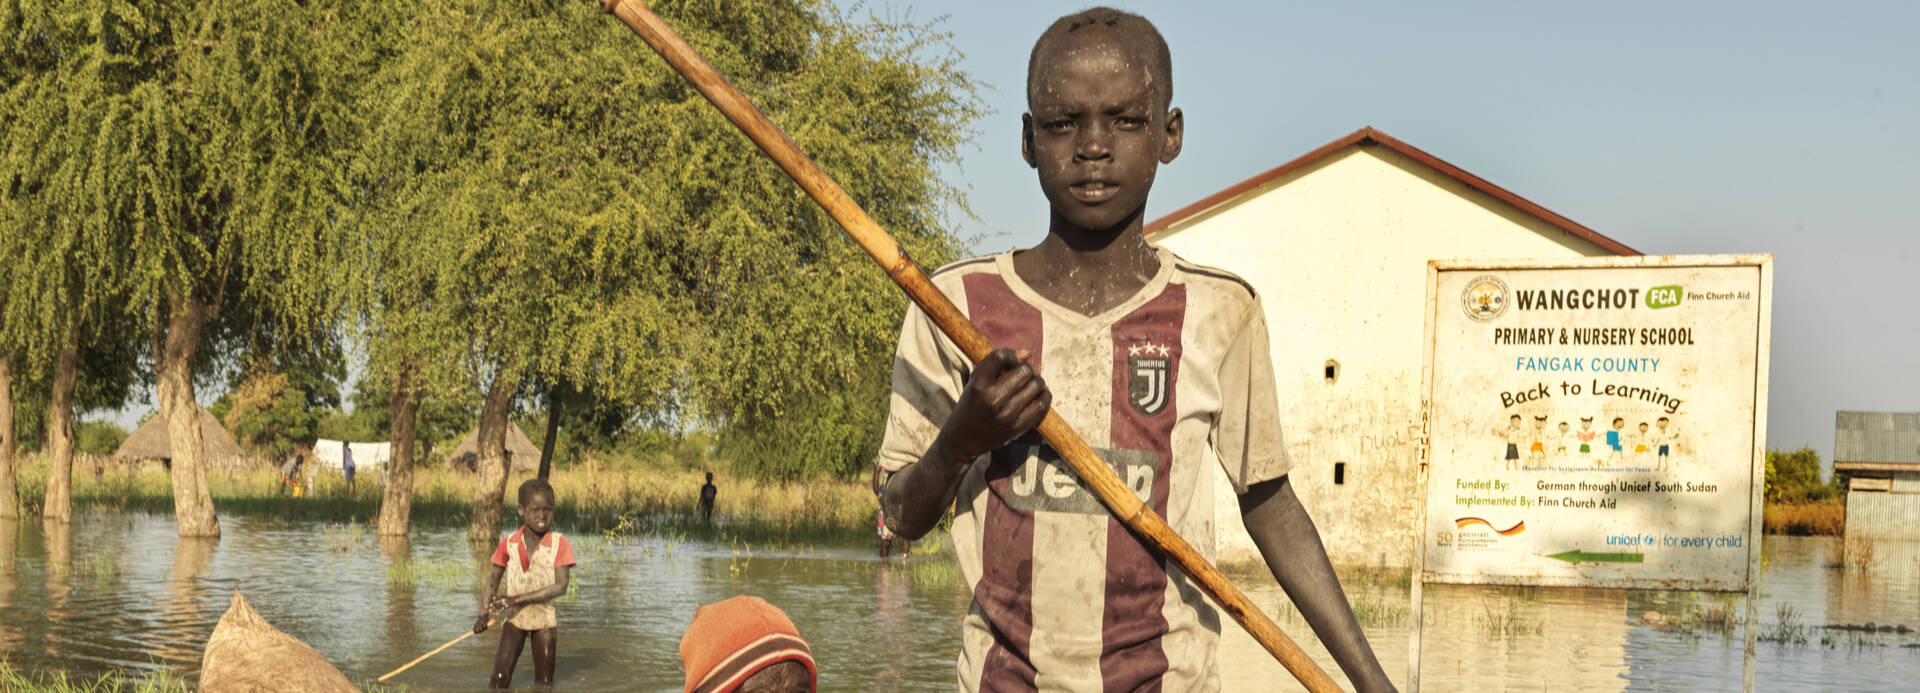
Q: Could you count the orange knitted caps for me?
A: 1